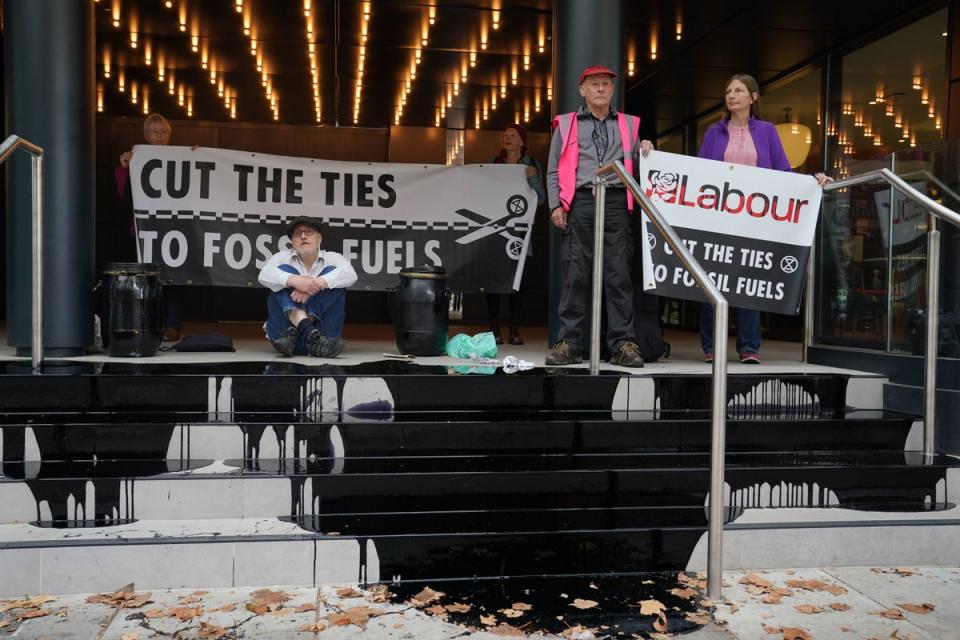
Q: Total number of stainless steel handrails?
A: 3